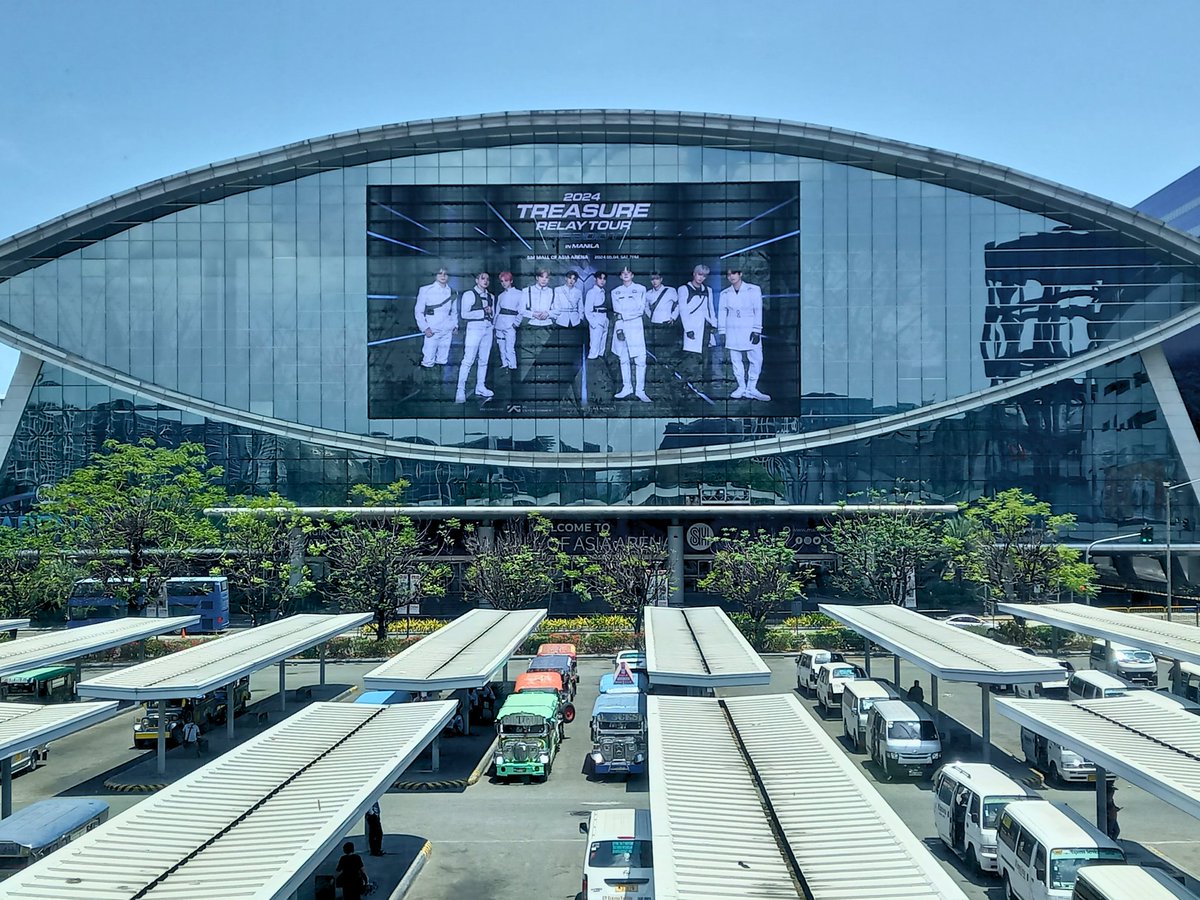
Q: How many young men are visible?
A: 10